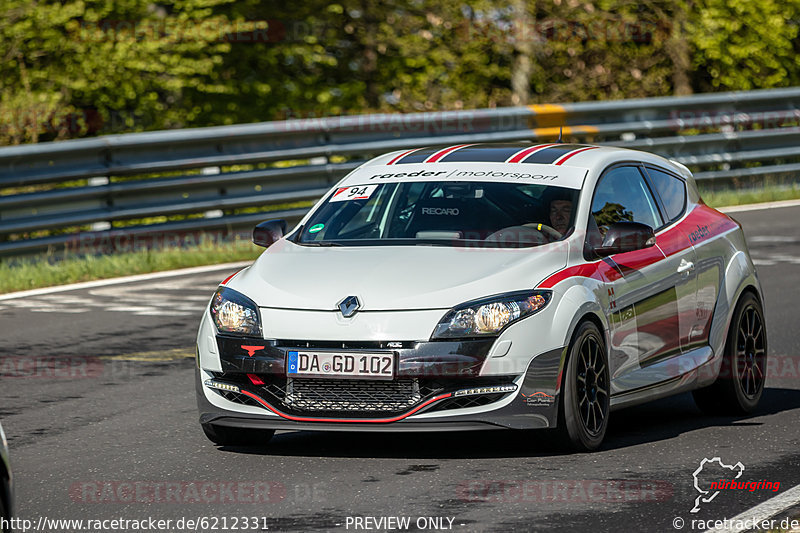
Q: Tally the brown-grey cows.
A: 0